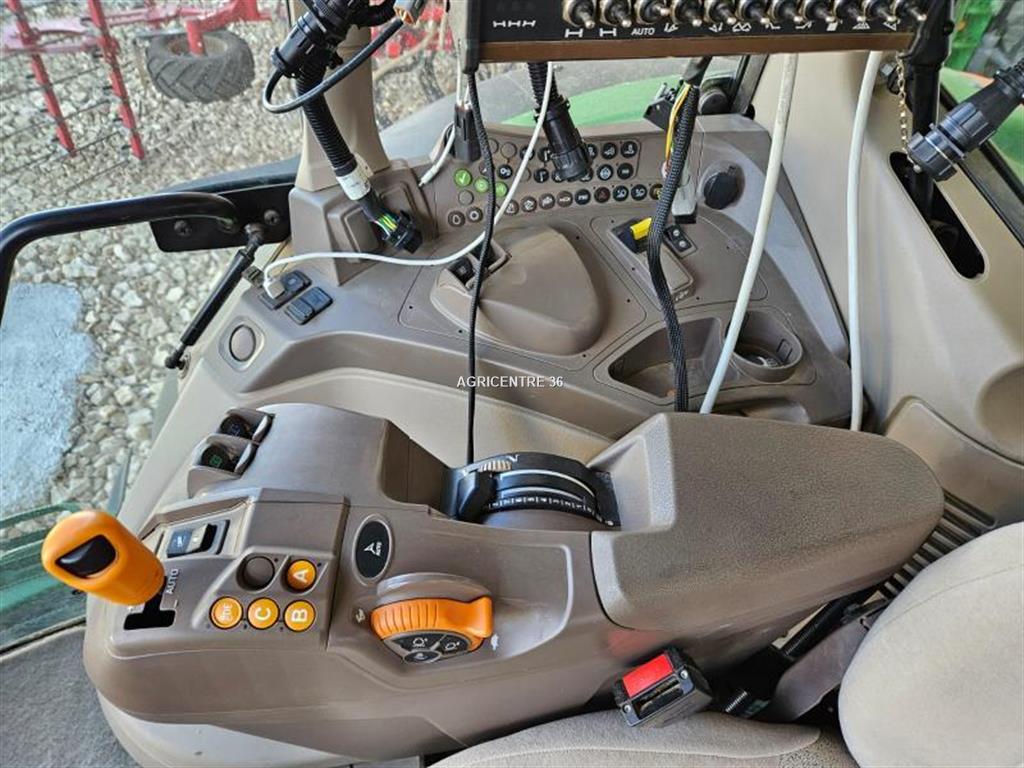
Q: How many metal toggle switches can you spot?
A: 11